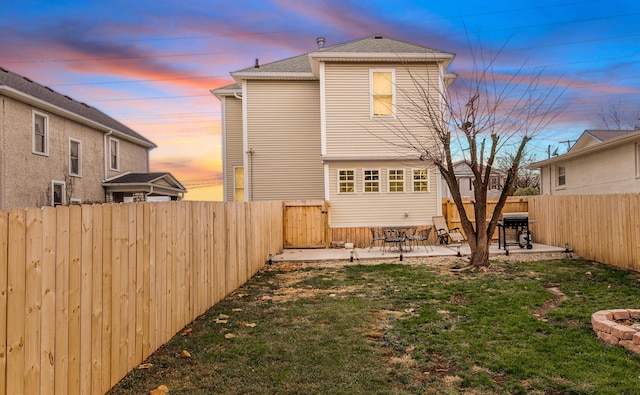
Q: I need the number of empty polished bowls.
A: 0